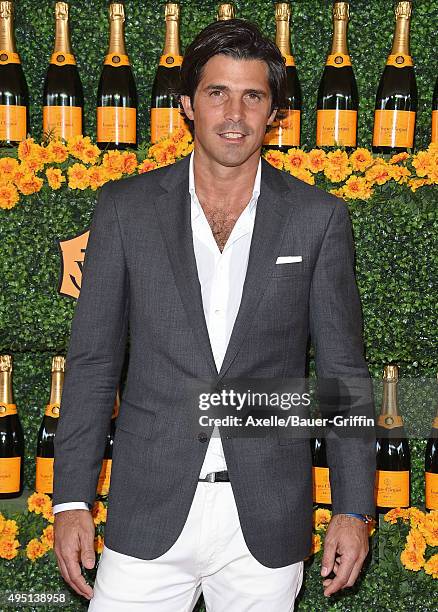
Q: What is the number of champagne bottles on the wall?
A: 15